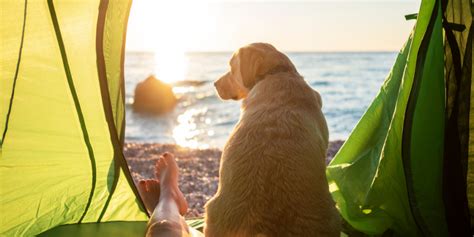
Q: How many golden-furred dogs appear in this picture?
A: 1